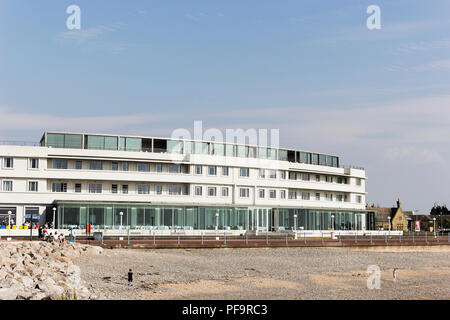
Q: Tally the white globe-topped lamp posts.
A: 8